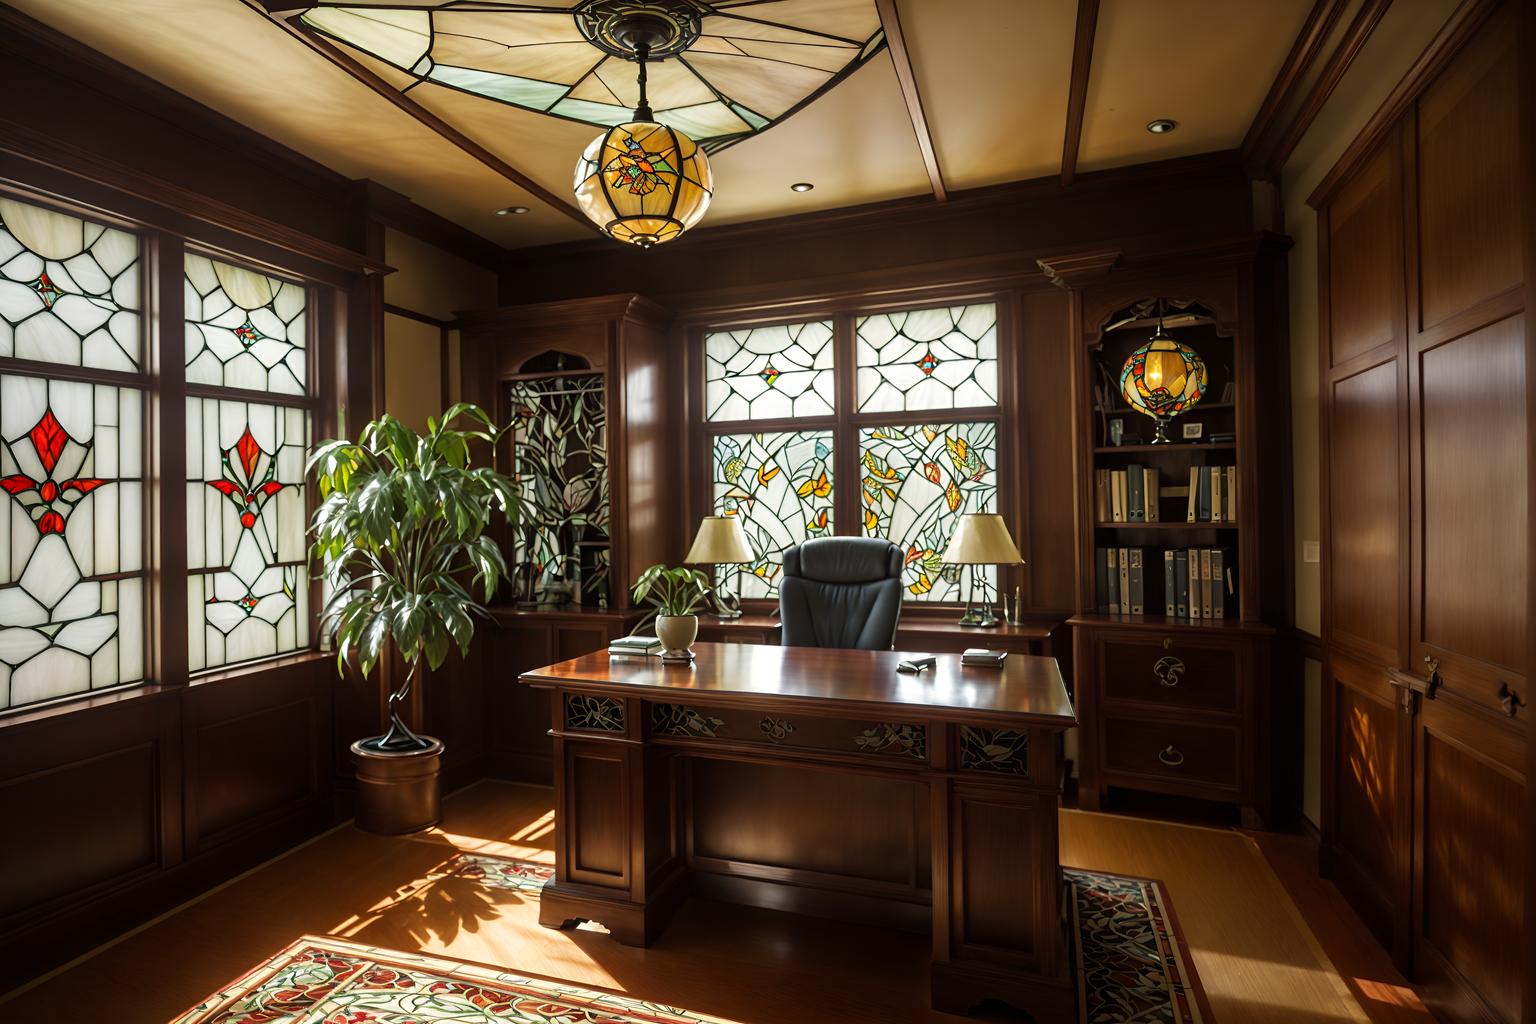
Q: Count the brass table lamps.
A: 2